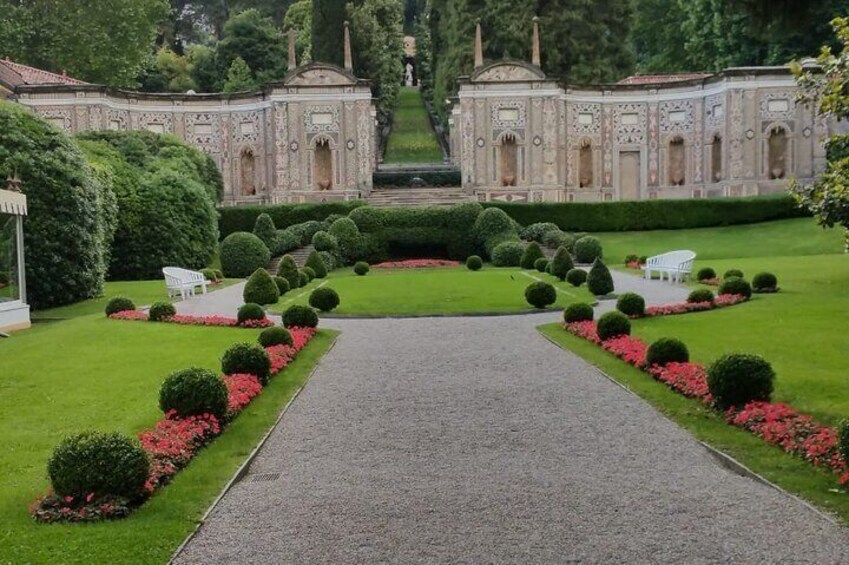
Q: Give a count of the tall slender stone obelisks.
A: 4